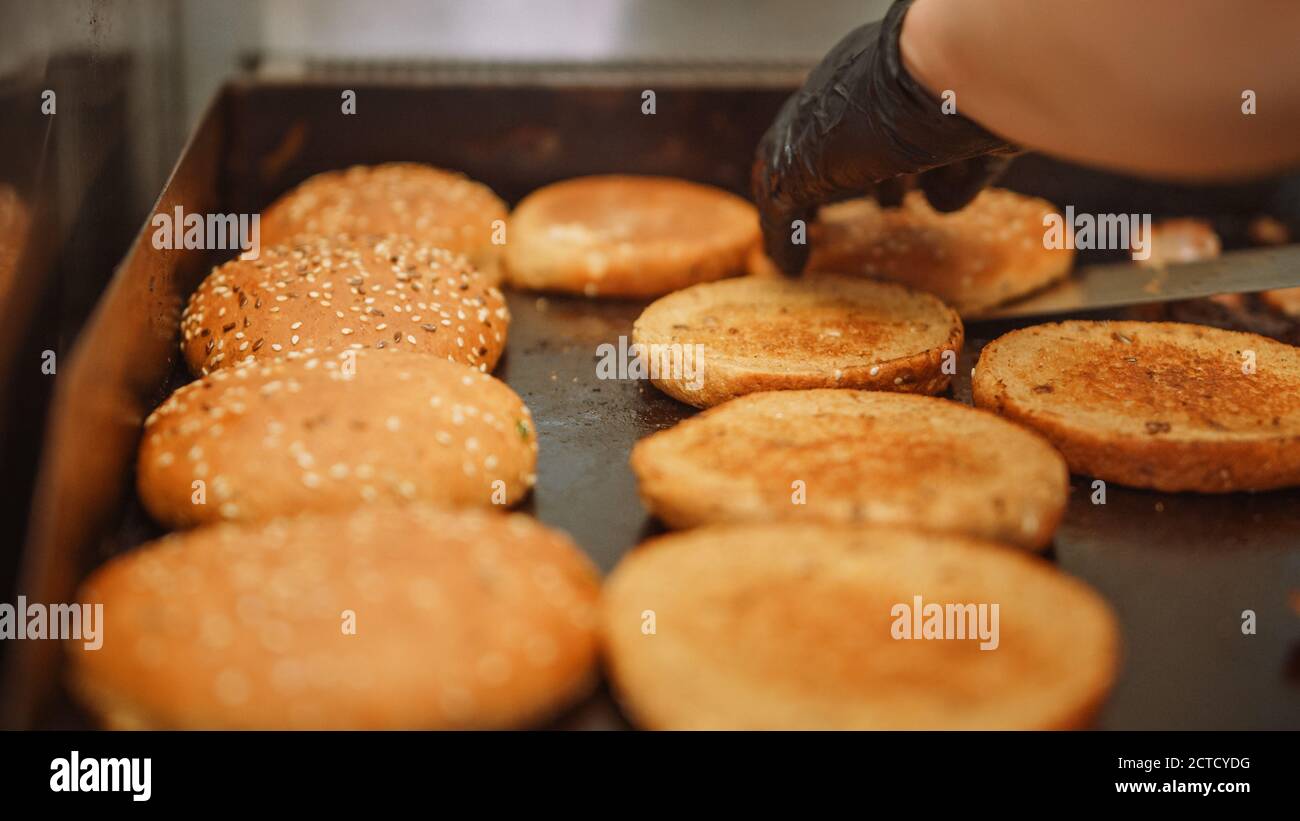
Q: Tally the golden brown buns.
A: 10